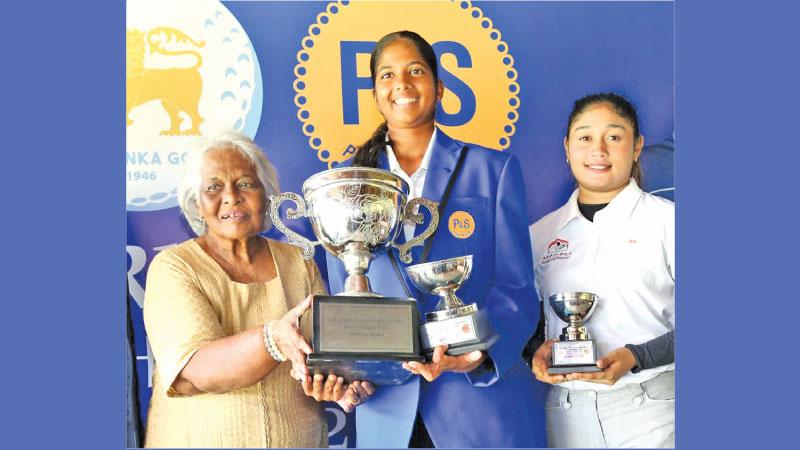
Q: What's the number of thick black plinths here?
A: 3